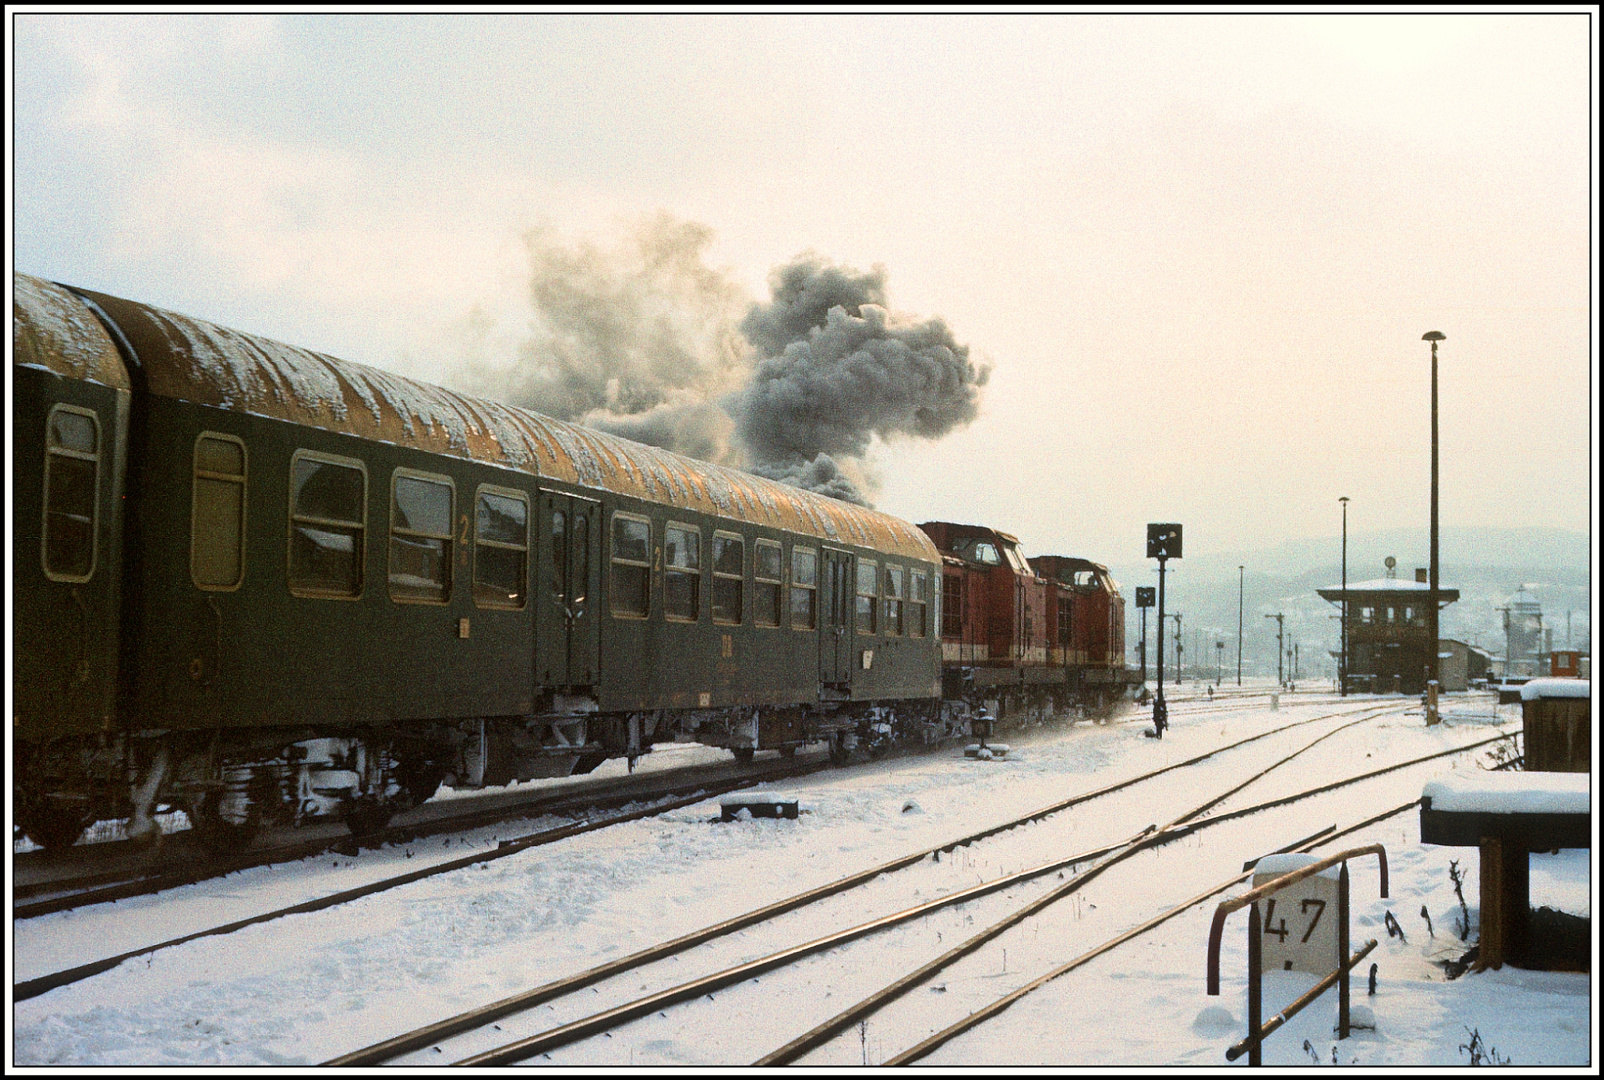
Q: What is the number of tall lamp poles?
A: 3